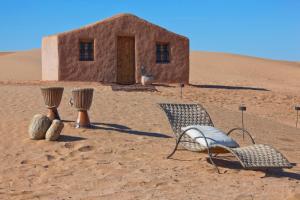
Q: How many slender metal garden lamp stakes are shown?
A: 3